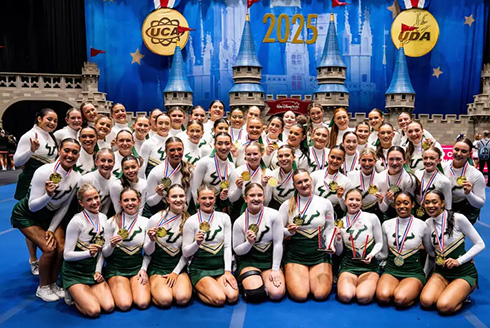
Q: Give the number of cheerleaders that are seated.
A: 9